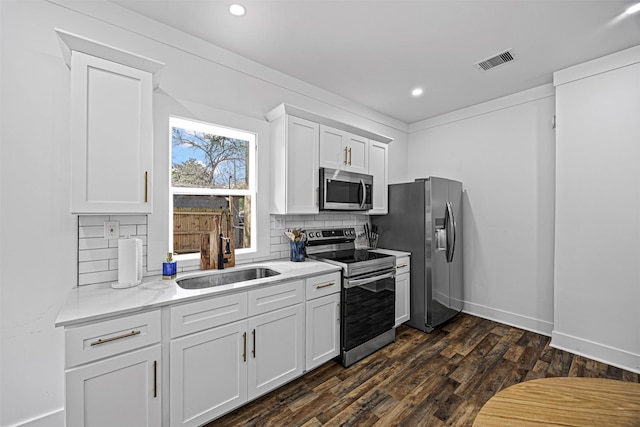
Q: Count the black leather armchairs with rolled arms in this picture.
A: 0